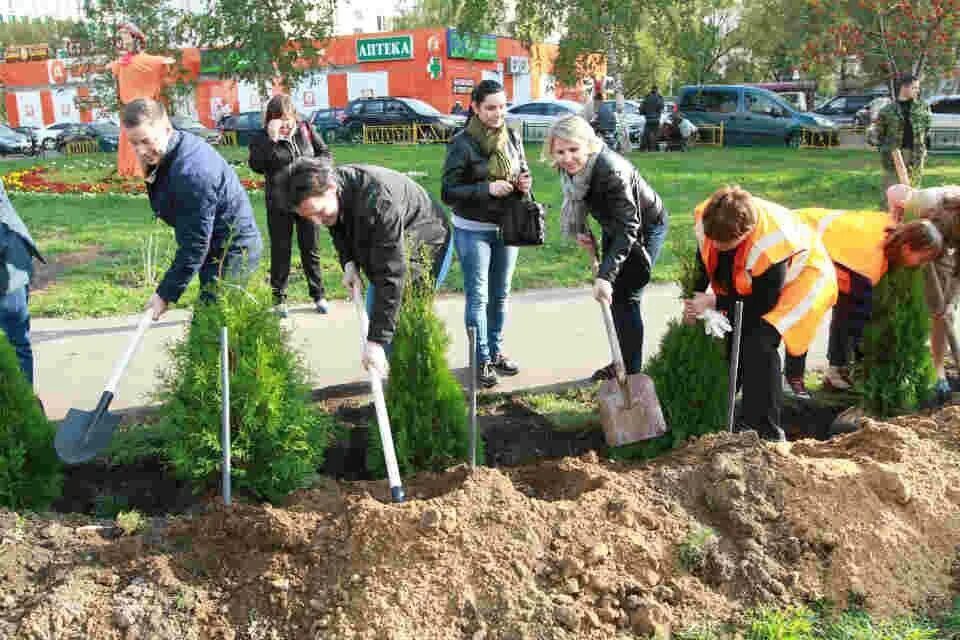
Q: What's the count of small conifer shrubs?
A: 5